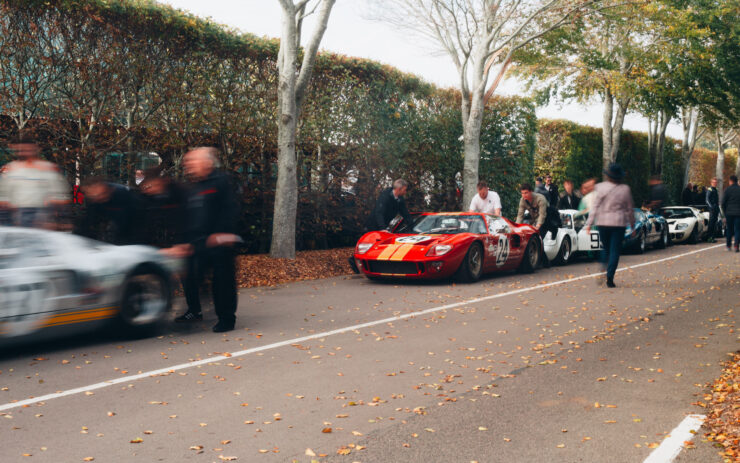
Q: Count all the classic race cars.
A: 5